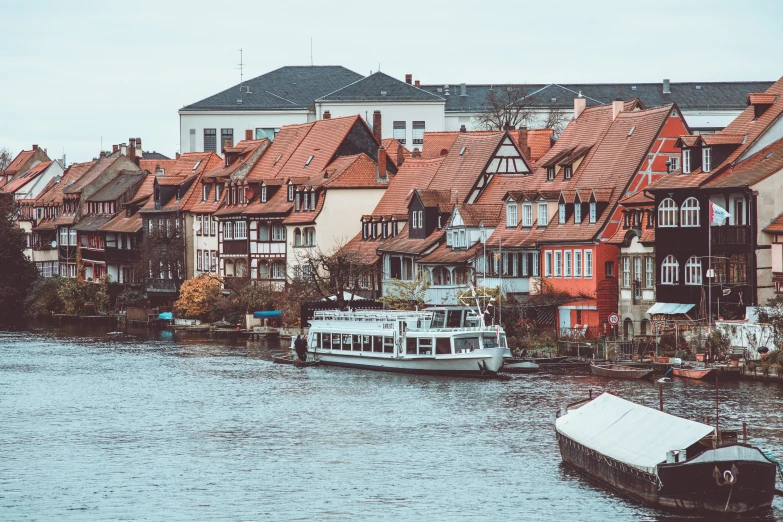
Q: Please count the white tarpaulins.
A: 1